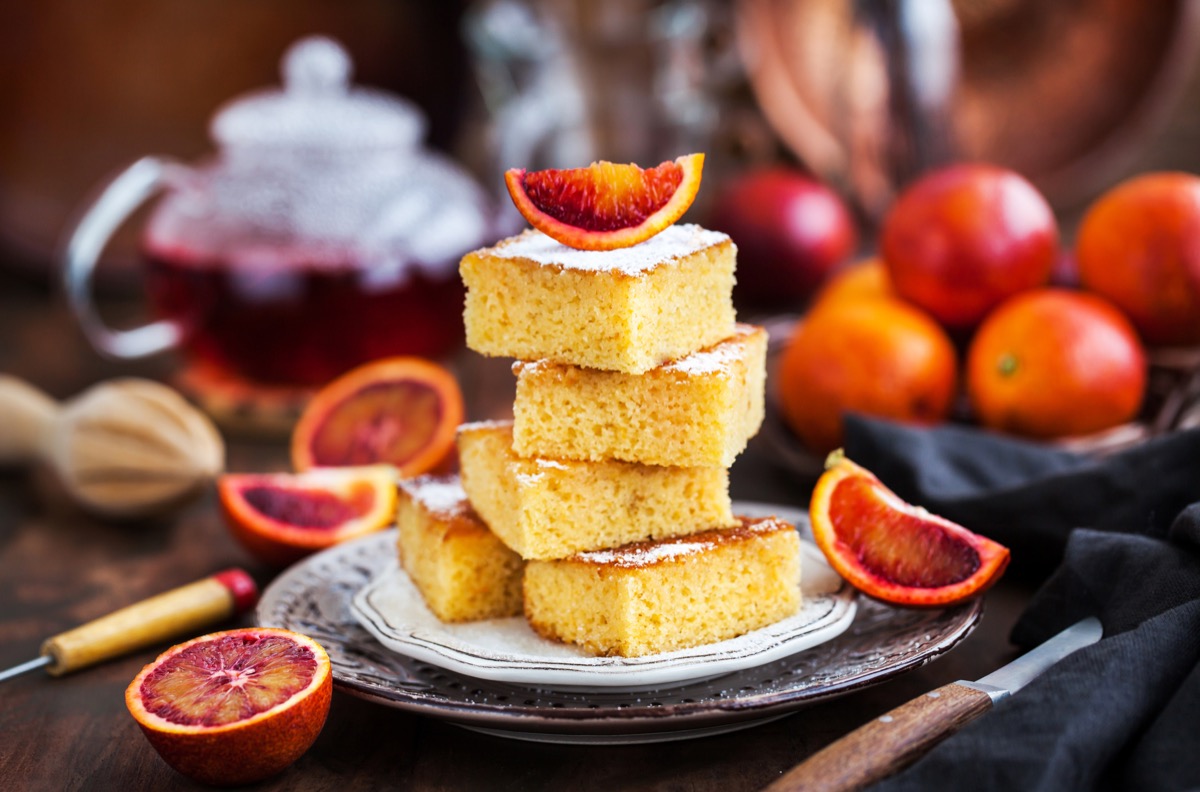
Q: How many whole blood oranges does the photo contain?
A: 6